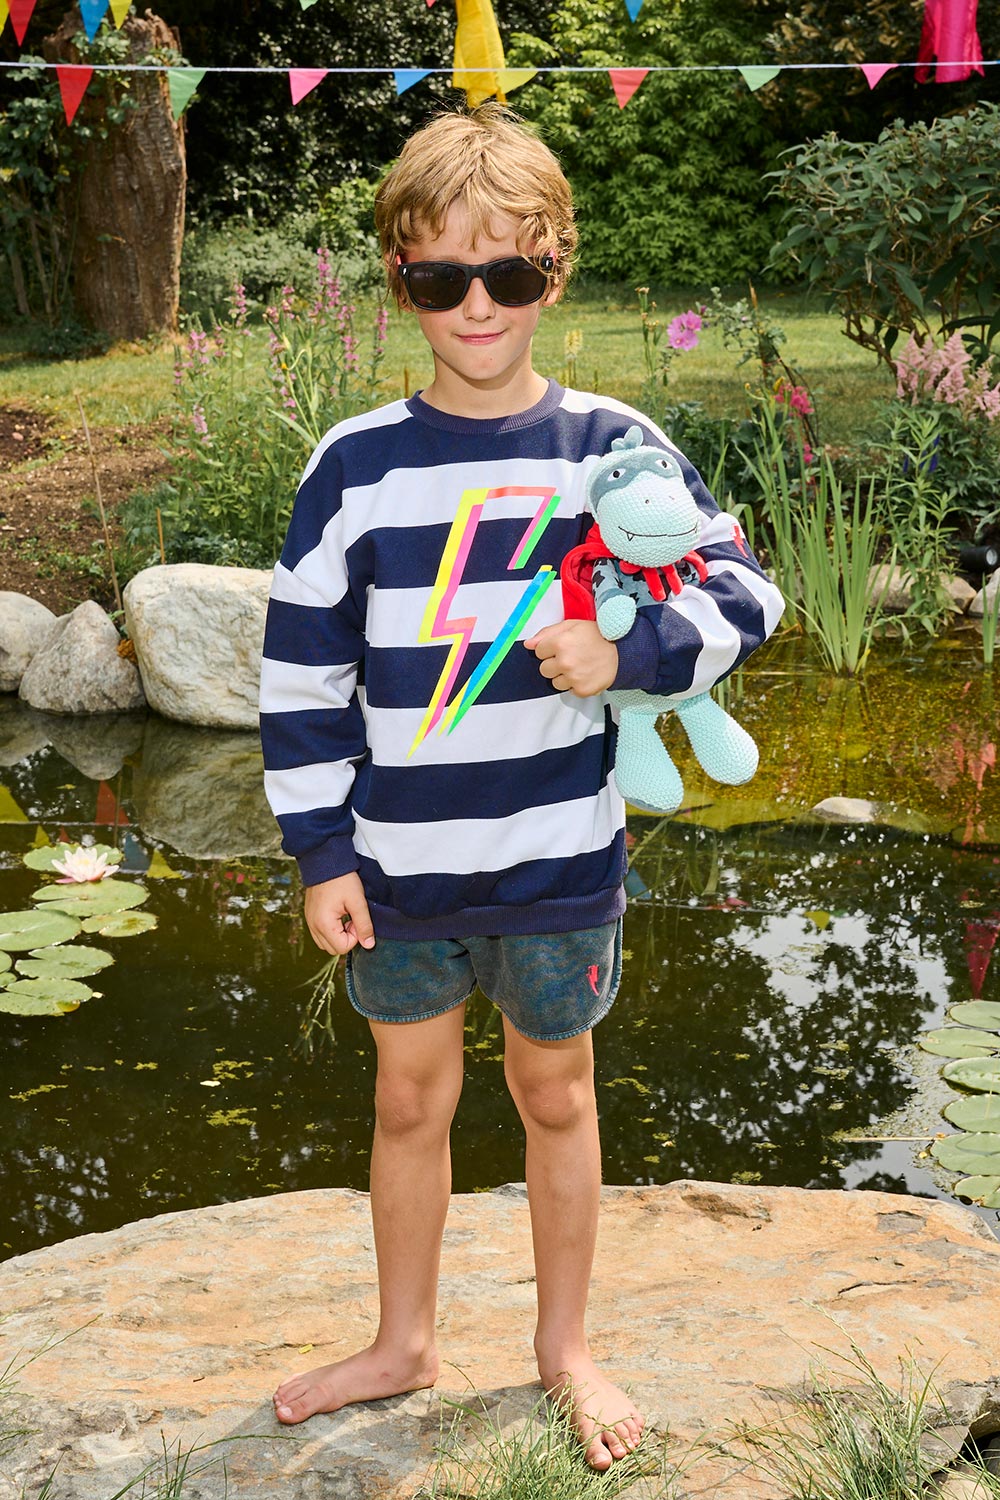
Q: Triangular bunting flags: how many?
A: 15